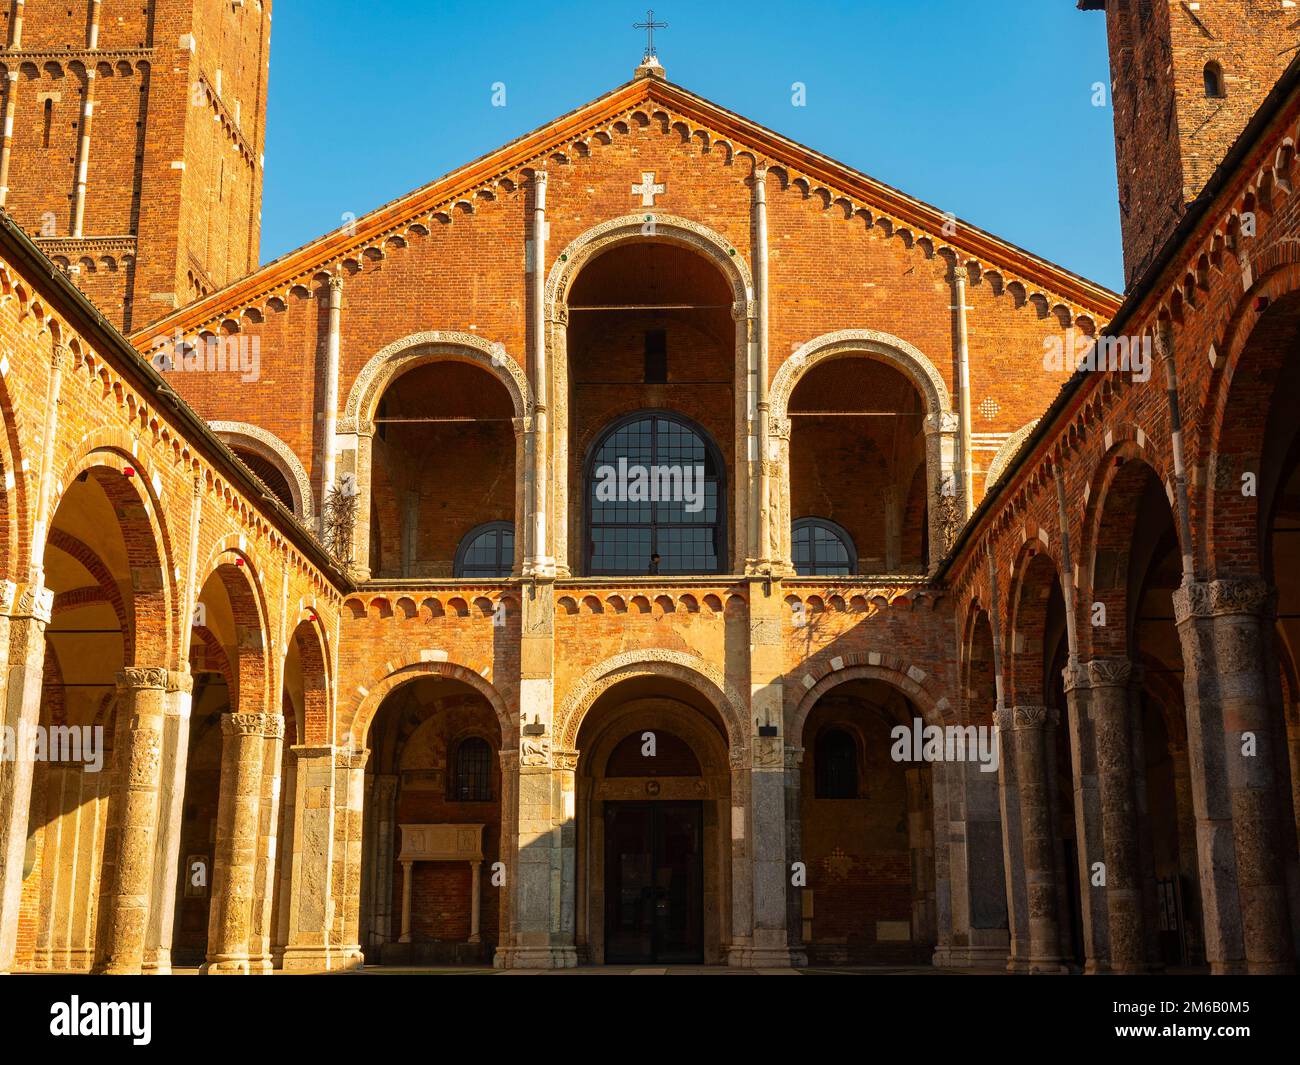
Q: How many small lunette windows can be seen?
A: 2